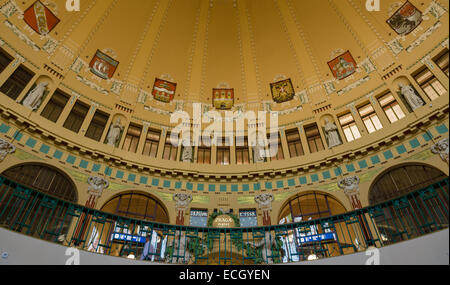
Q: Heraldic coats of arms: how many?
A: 7